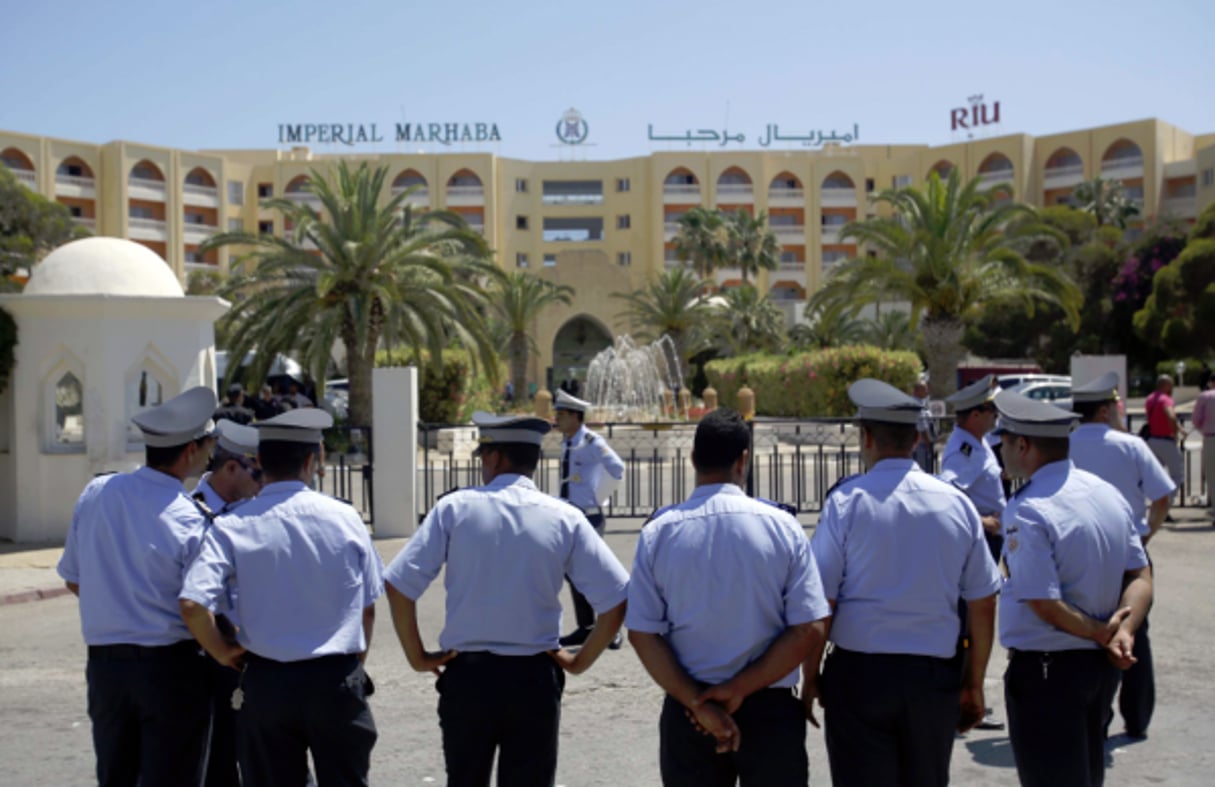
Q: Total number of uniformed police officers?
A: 10